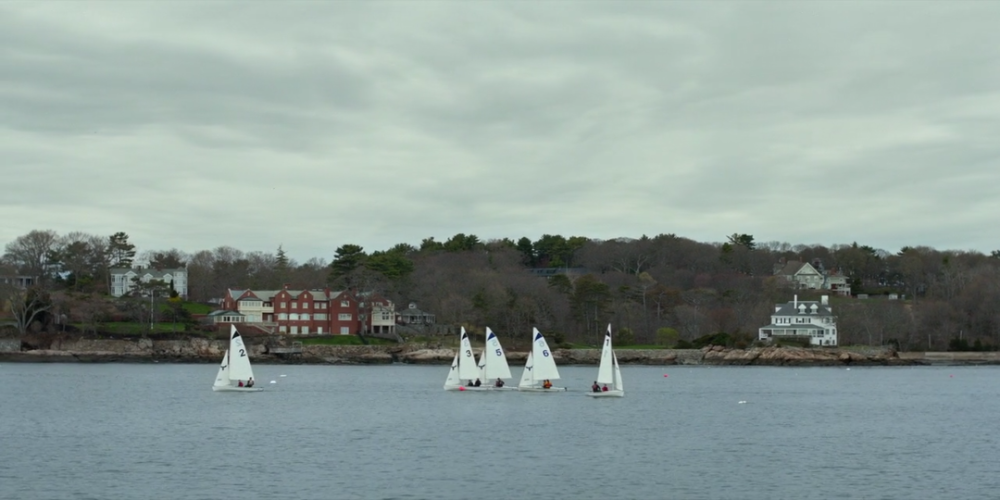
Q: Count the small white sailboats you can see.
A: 5